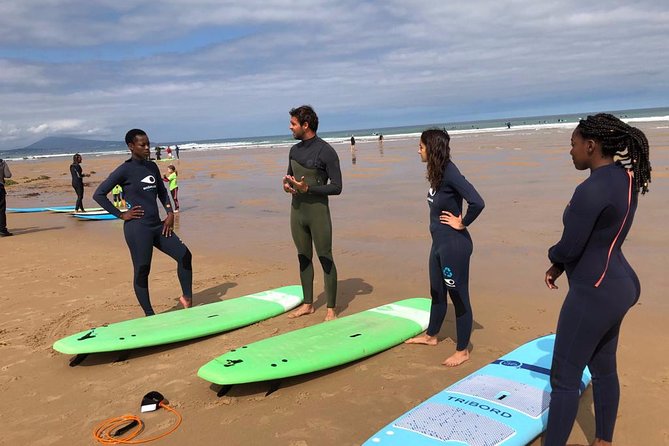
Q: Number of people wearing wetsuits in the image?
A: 5